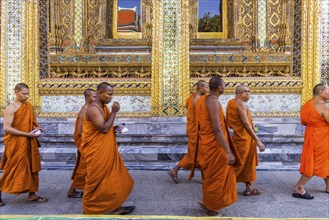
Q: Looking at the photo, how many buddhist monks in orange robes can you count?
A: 7